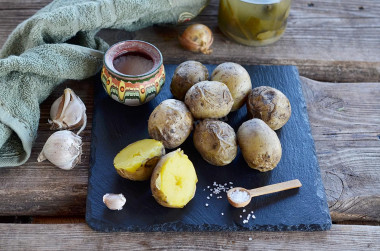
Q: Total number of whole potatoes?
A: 7